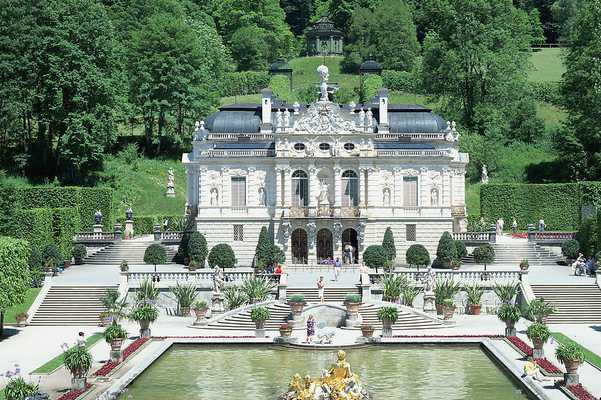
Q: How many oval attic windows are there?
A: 3